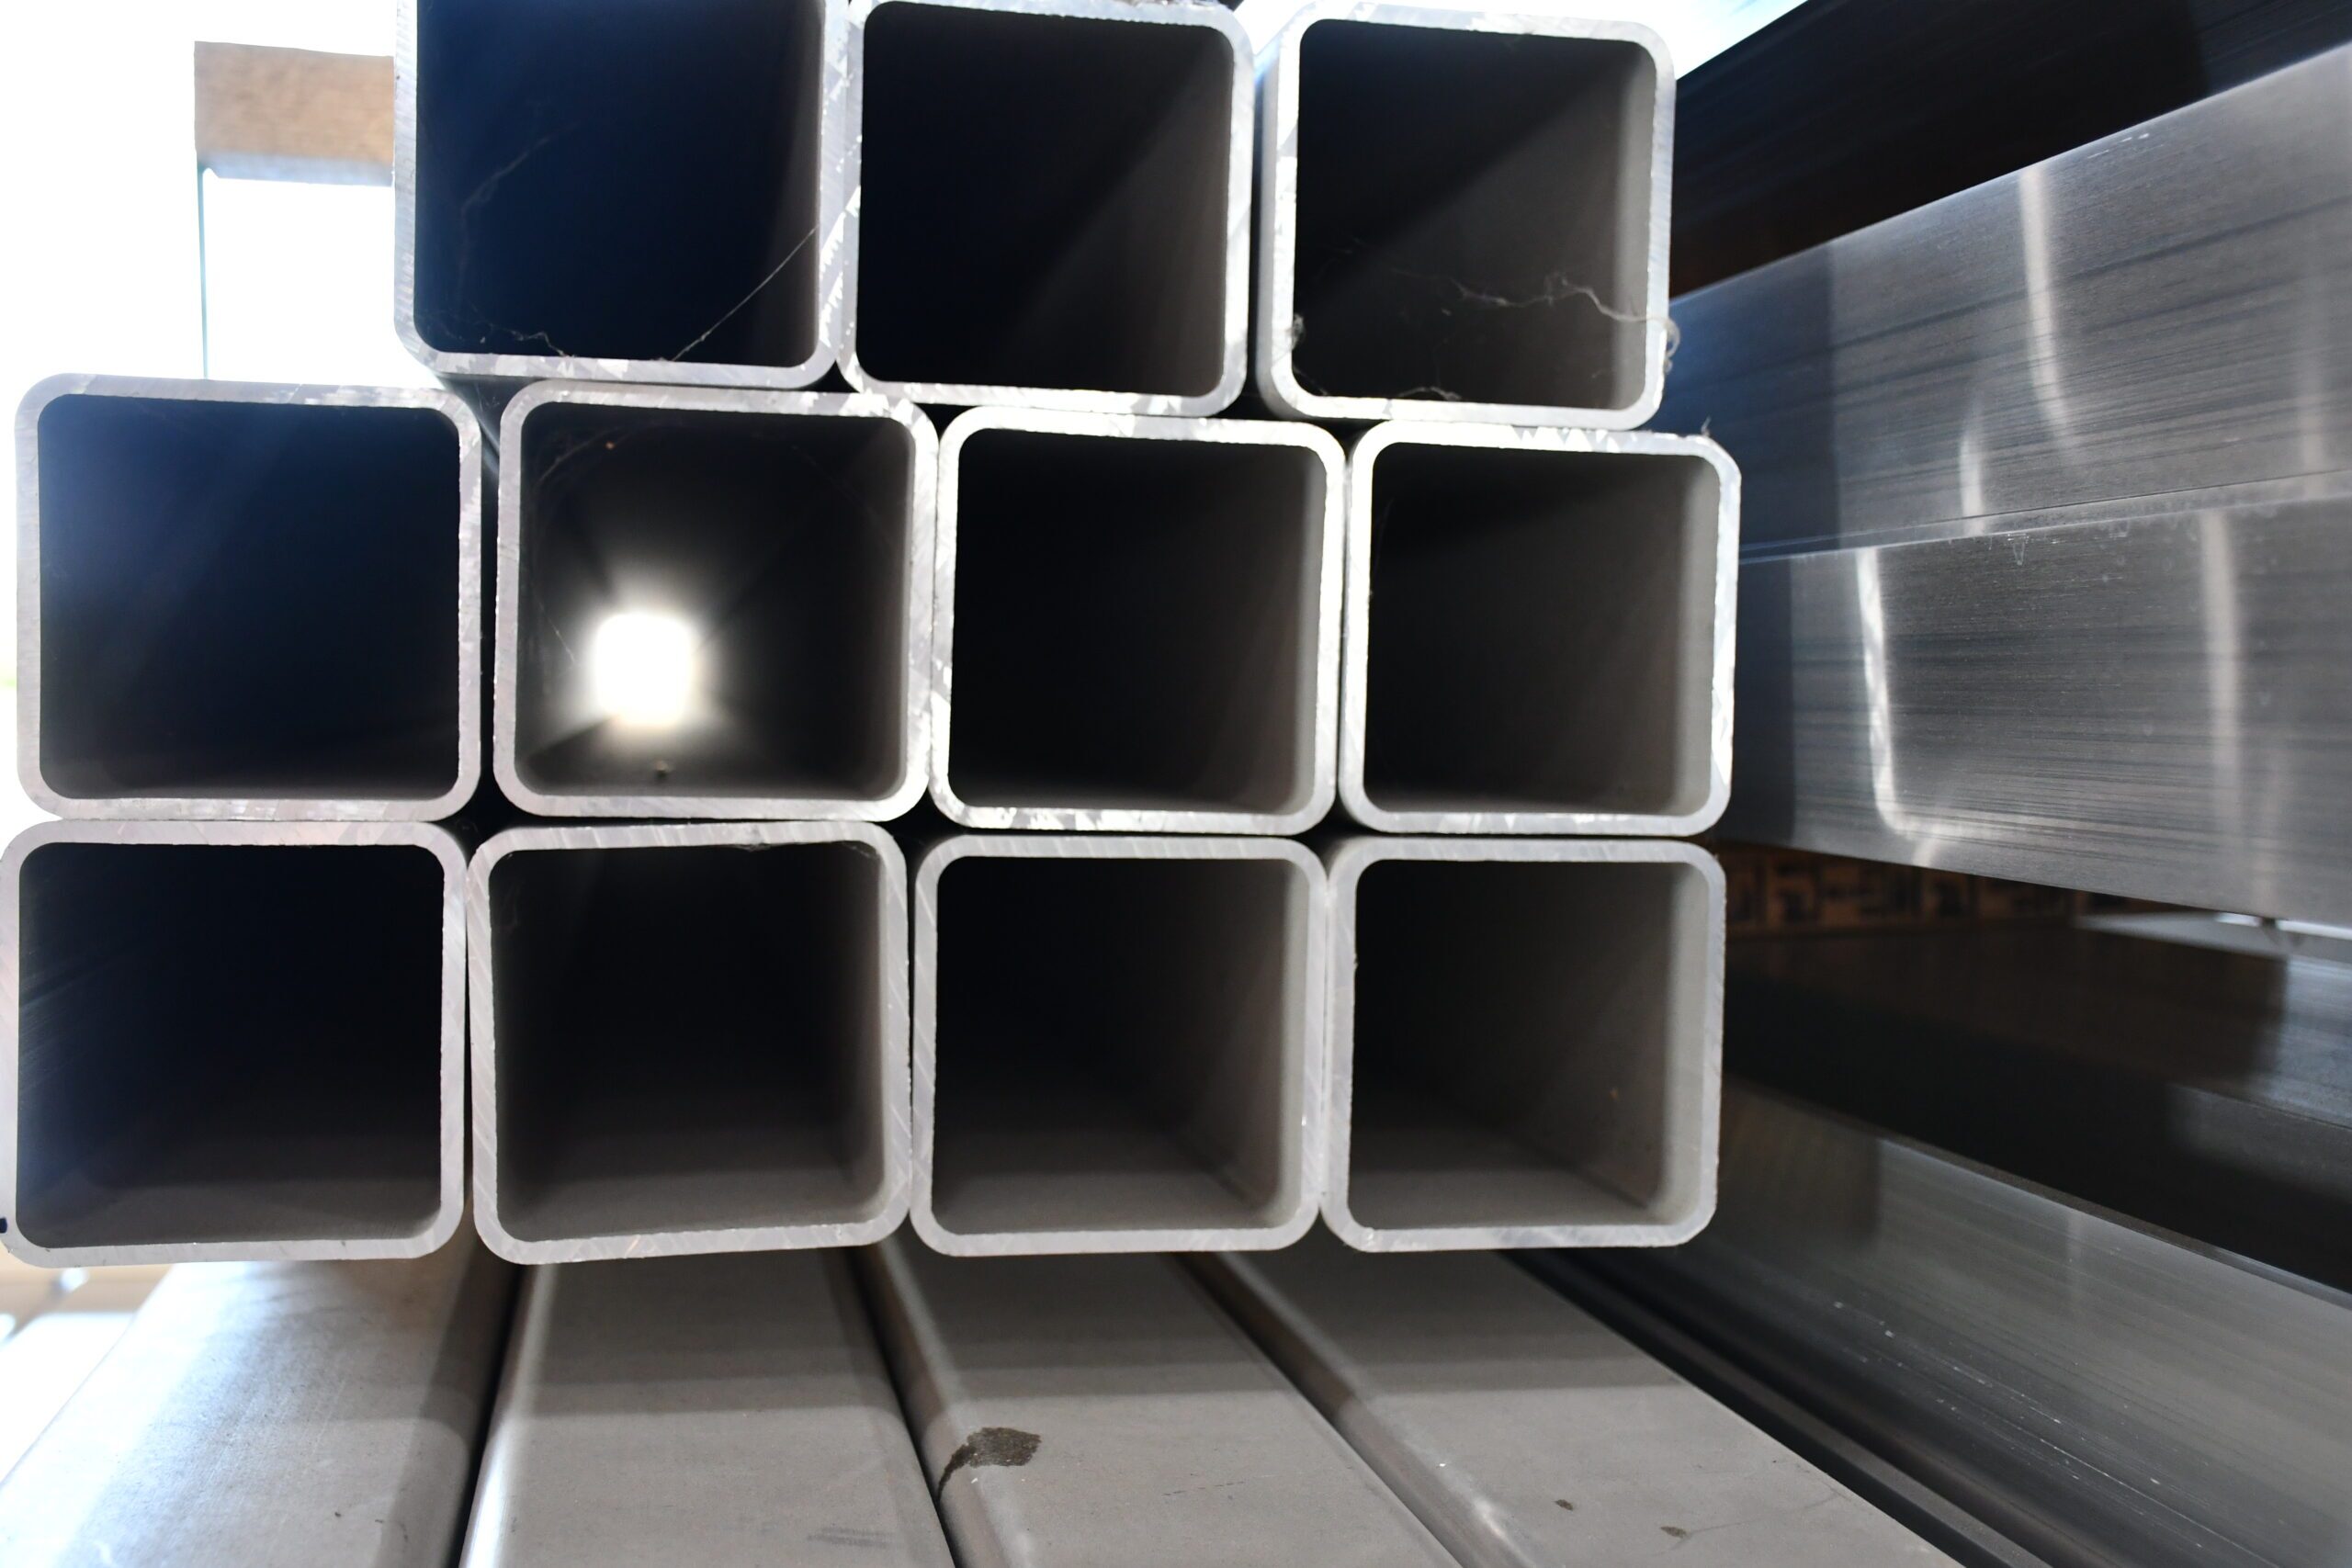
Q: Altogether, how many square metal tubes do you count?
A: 11